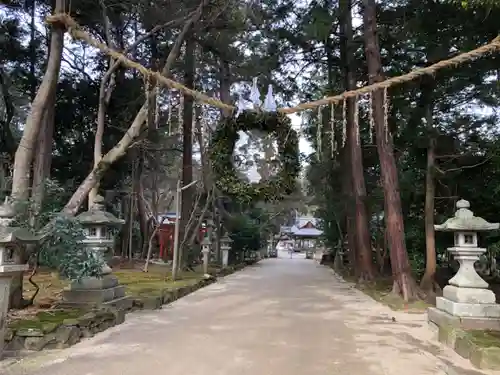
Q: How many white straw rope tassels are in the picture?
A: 12